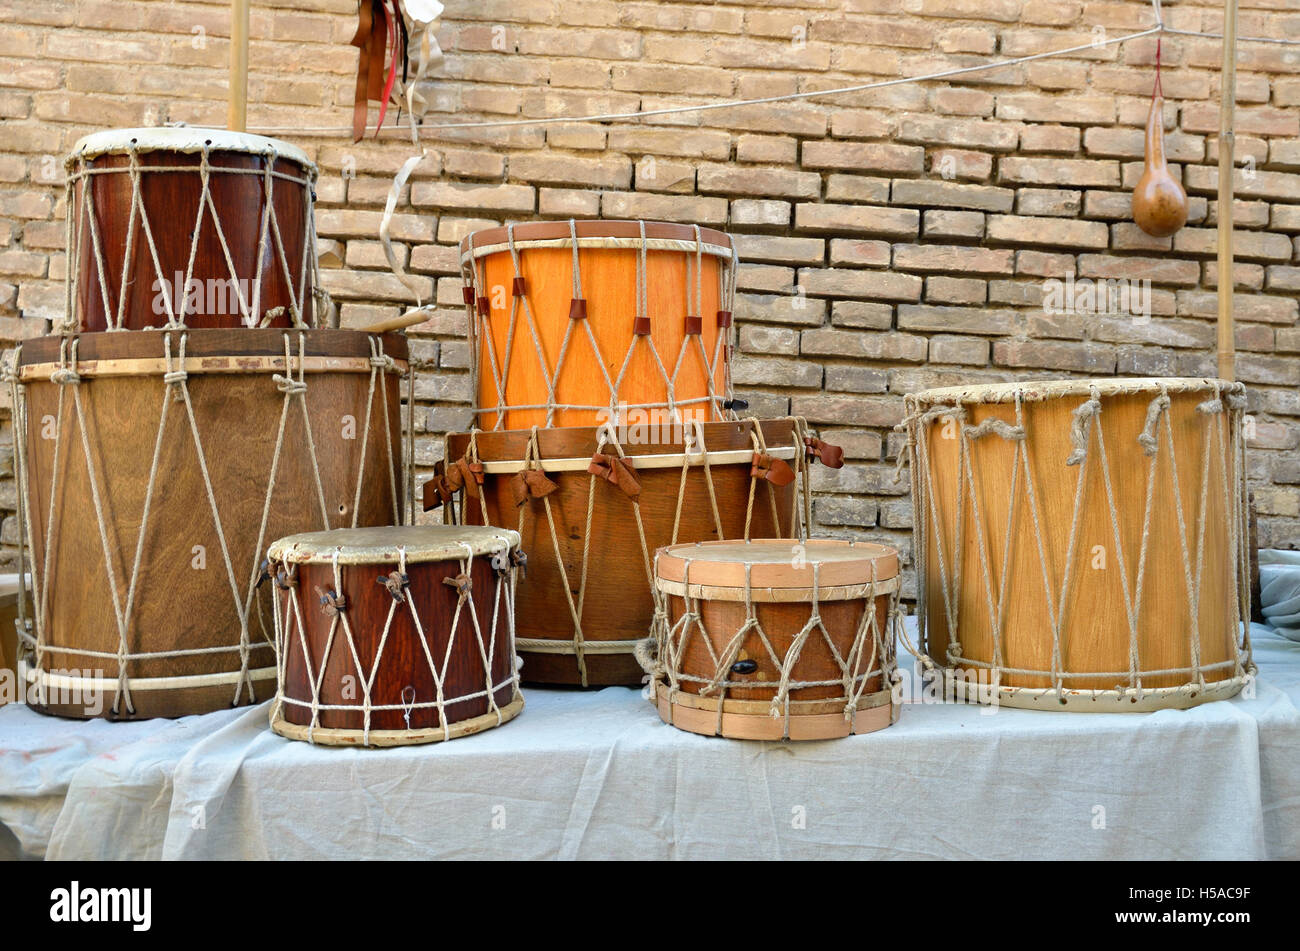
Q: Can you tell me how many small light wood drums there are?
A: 1